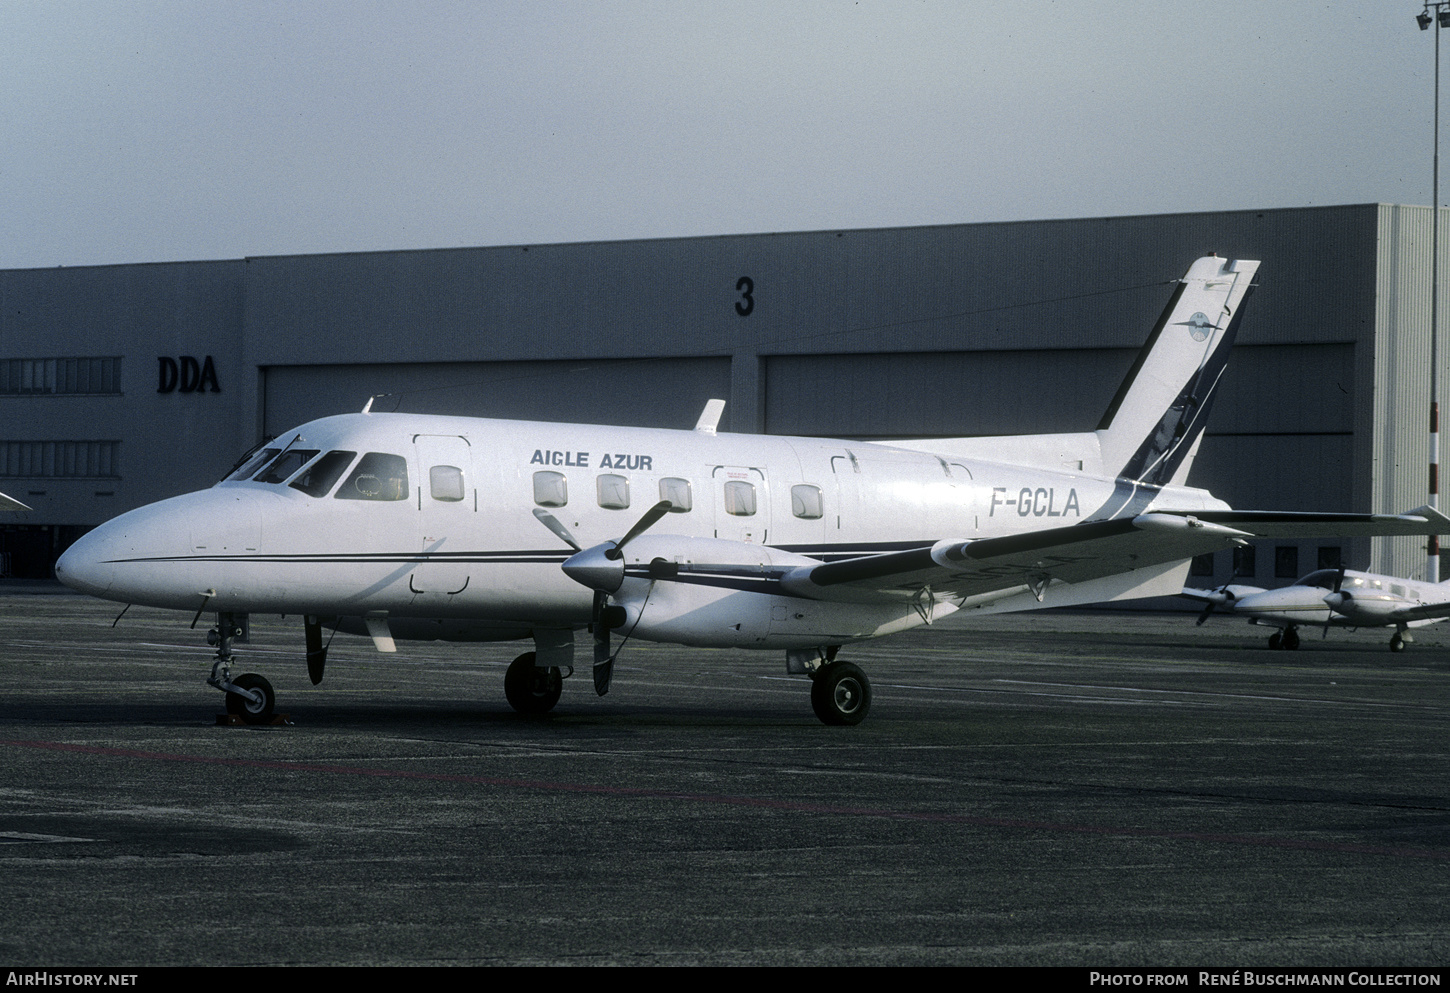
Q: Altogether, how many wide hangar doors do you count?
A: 2